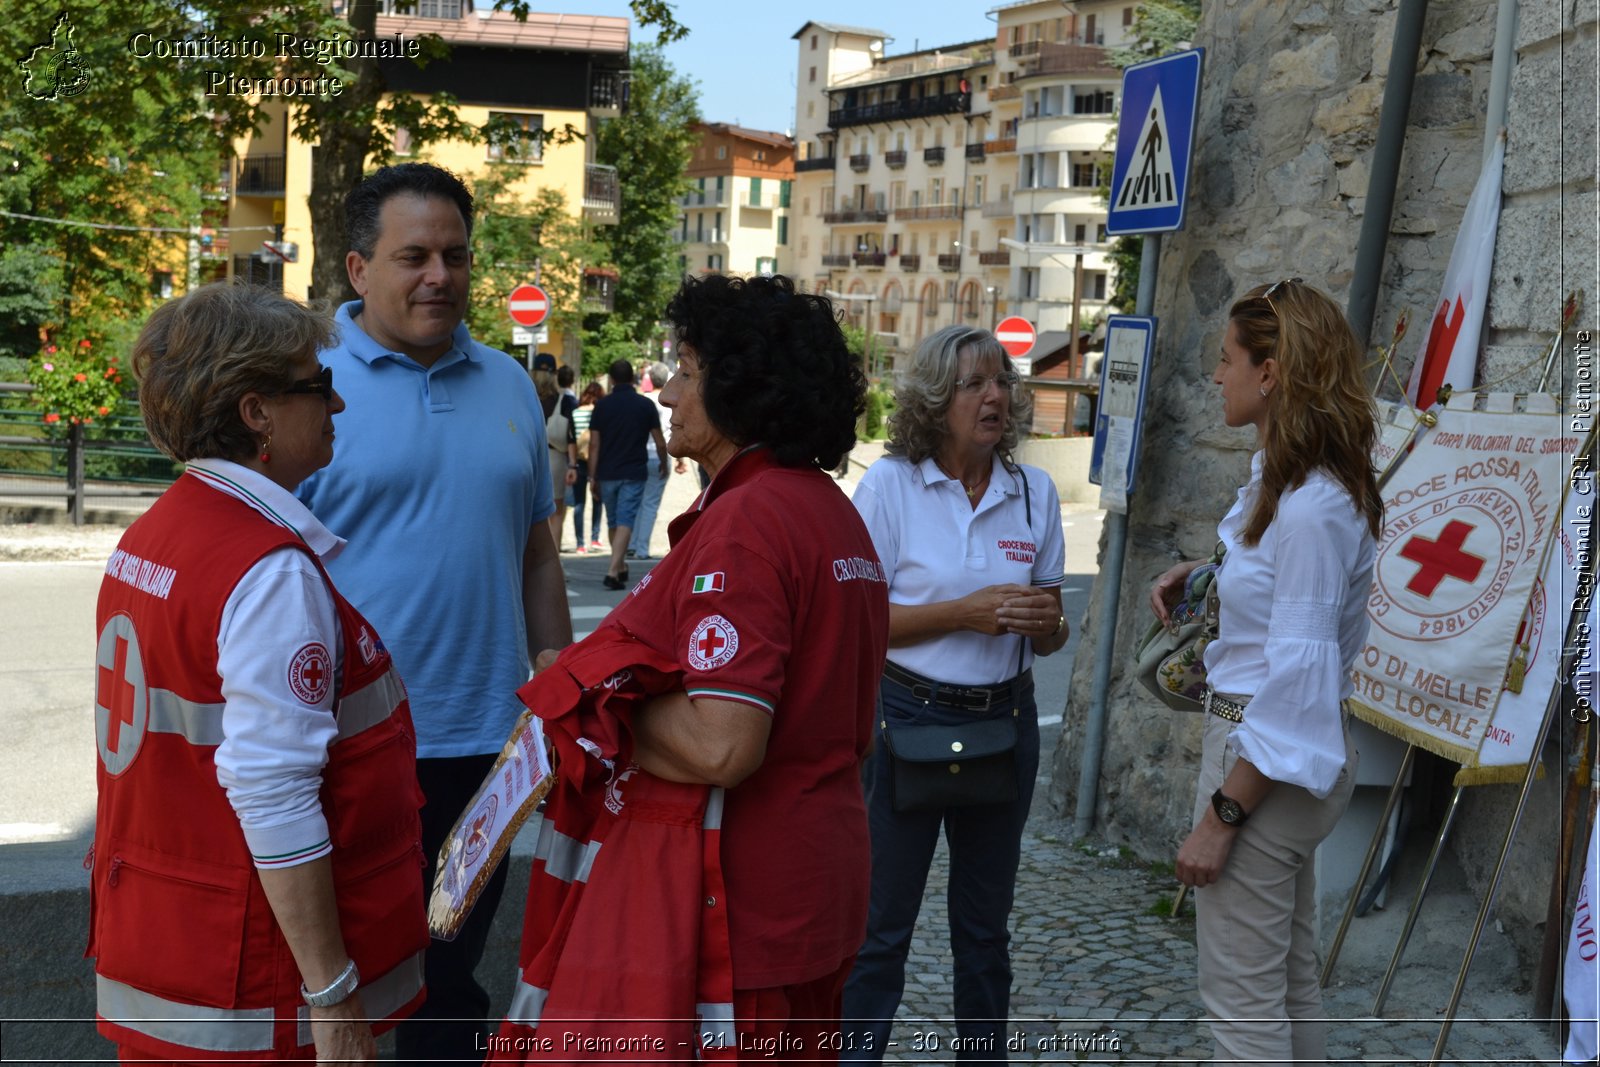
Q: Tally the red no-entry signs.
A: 2